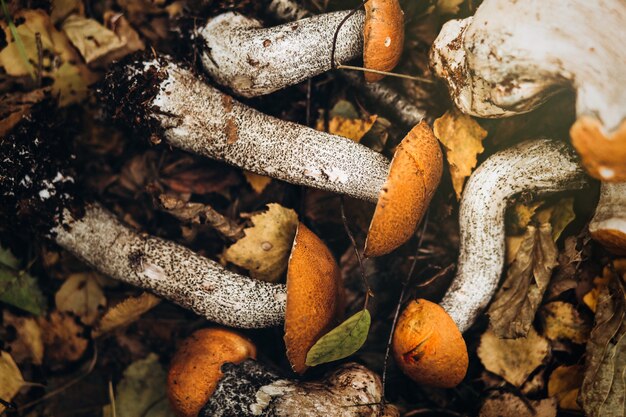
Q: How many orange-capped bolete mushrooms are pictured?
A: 7